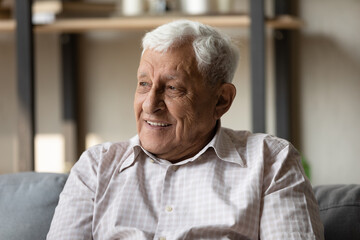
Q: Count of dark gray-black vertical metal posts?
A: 4